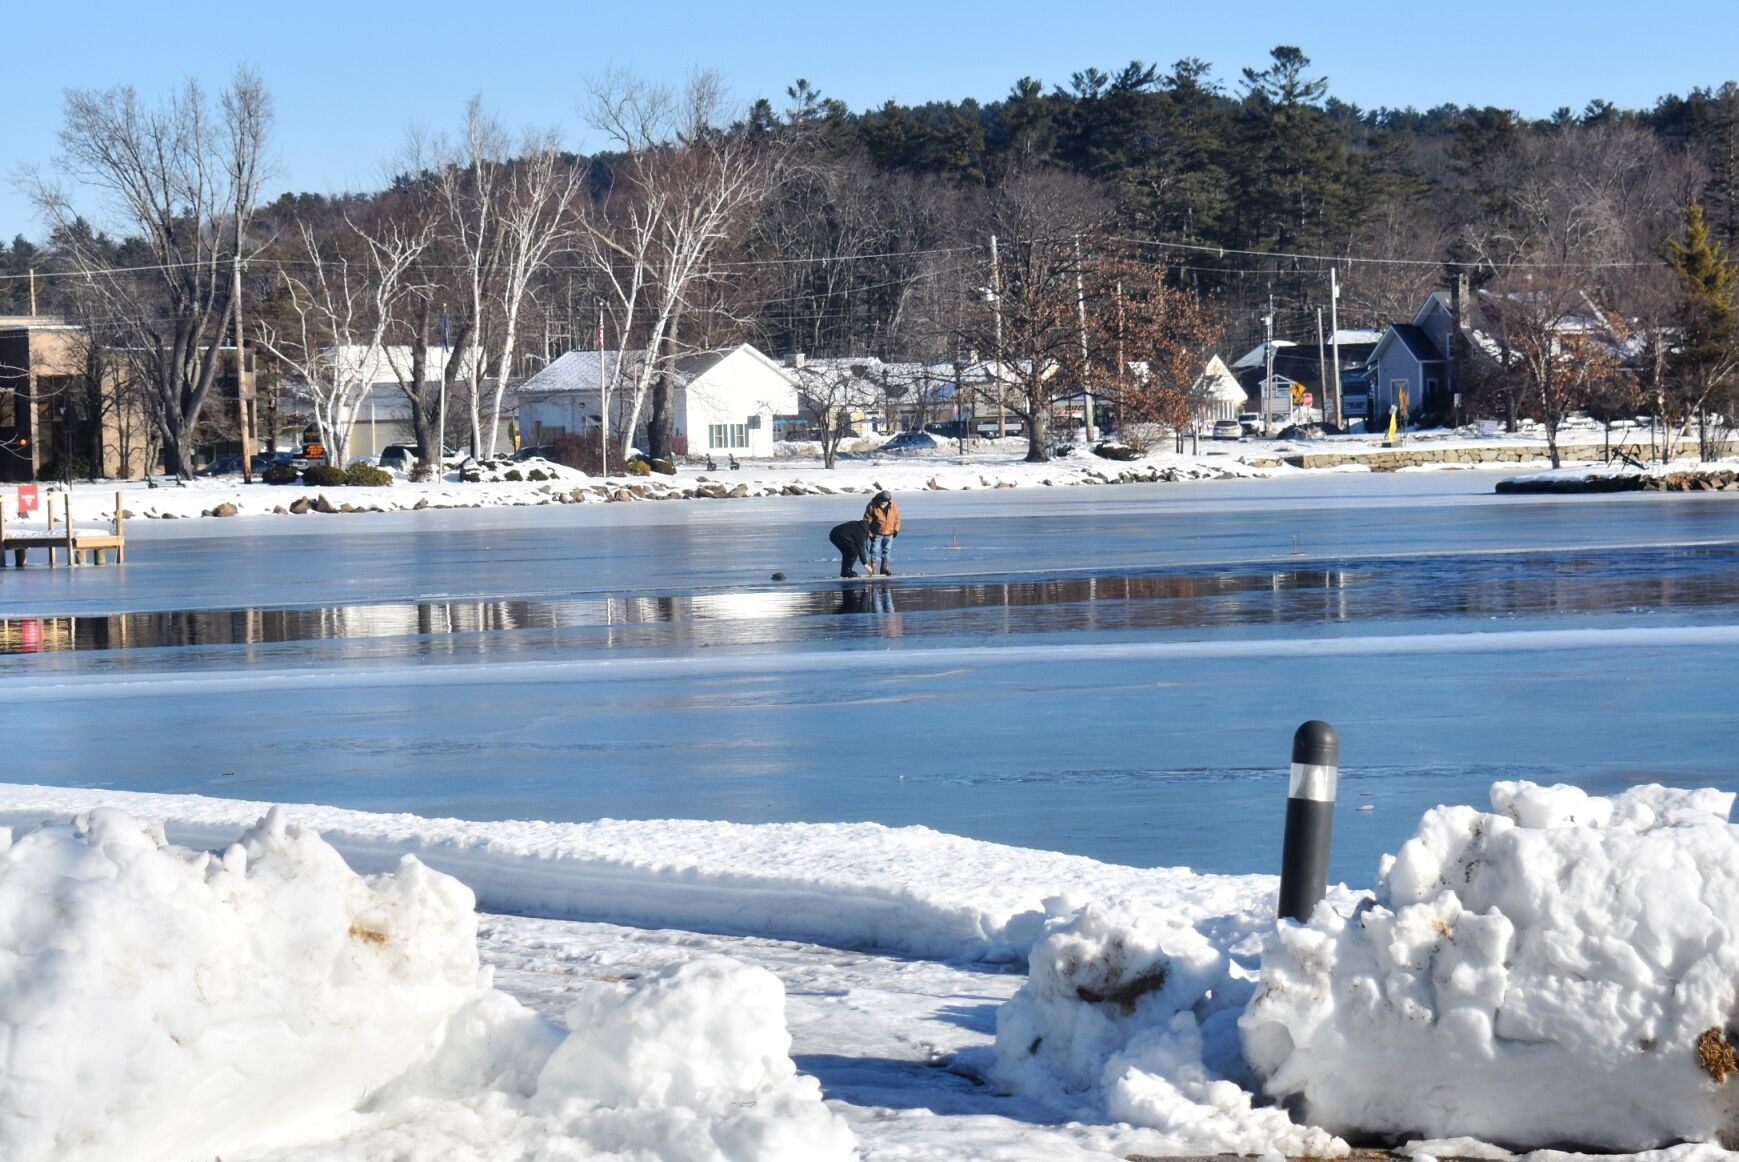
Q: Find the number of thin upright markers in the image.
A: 2